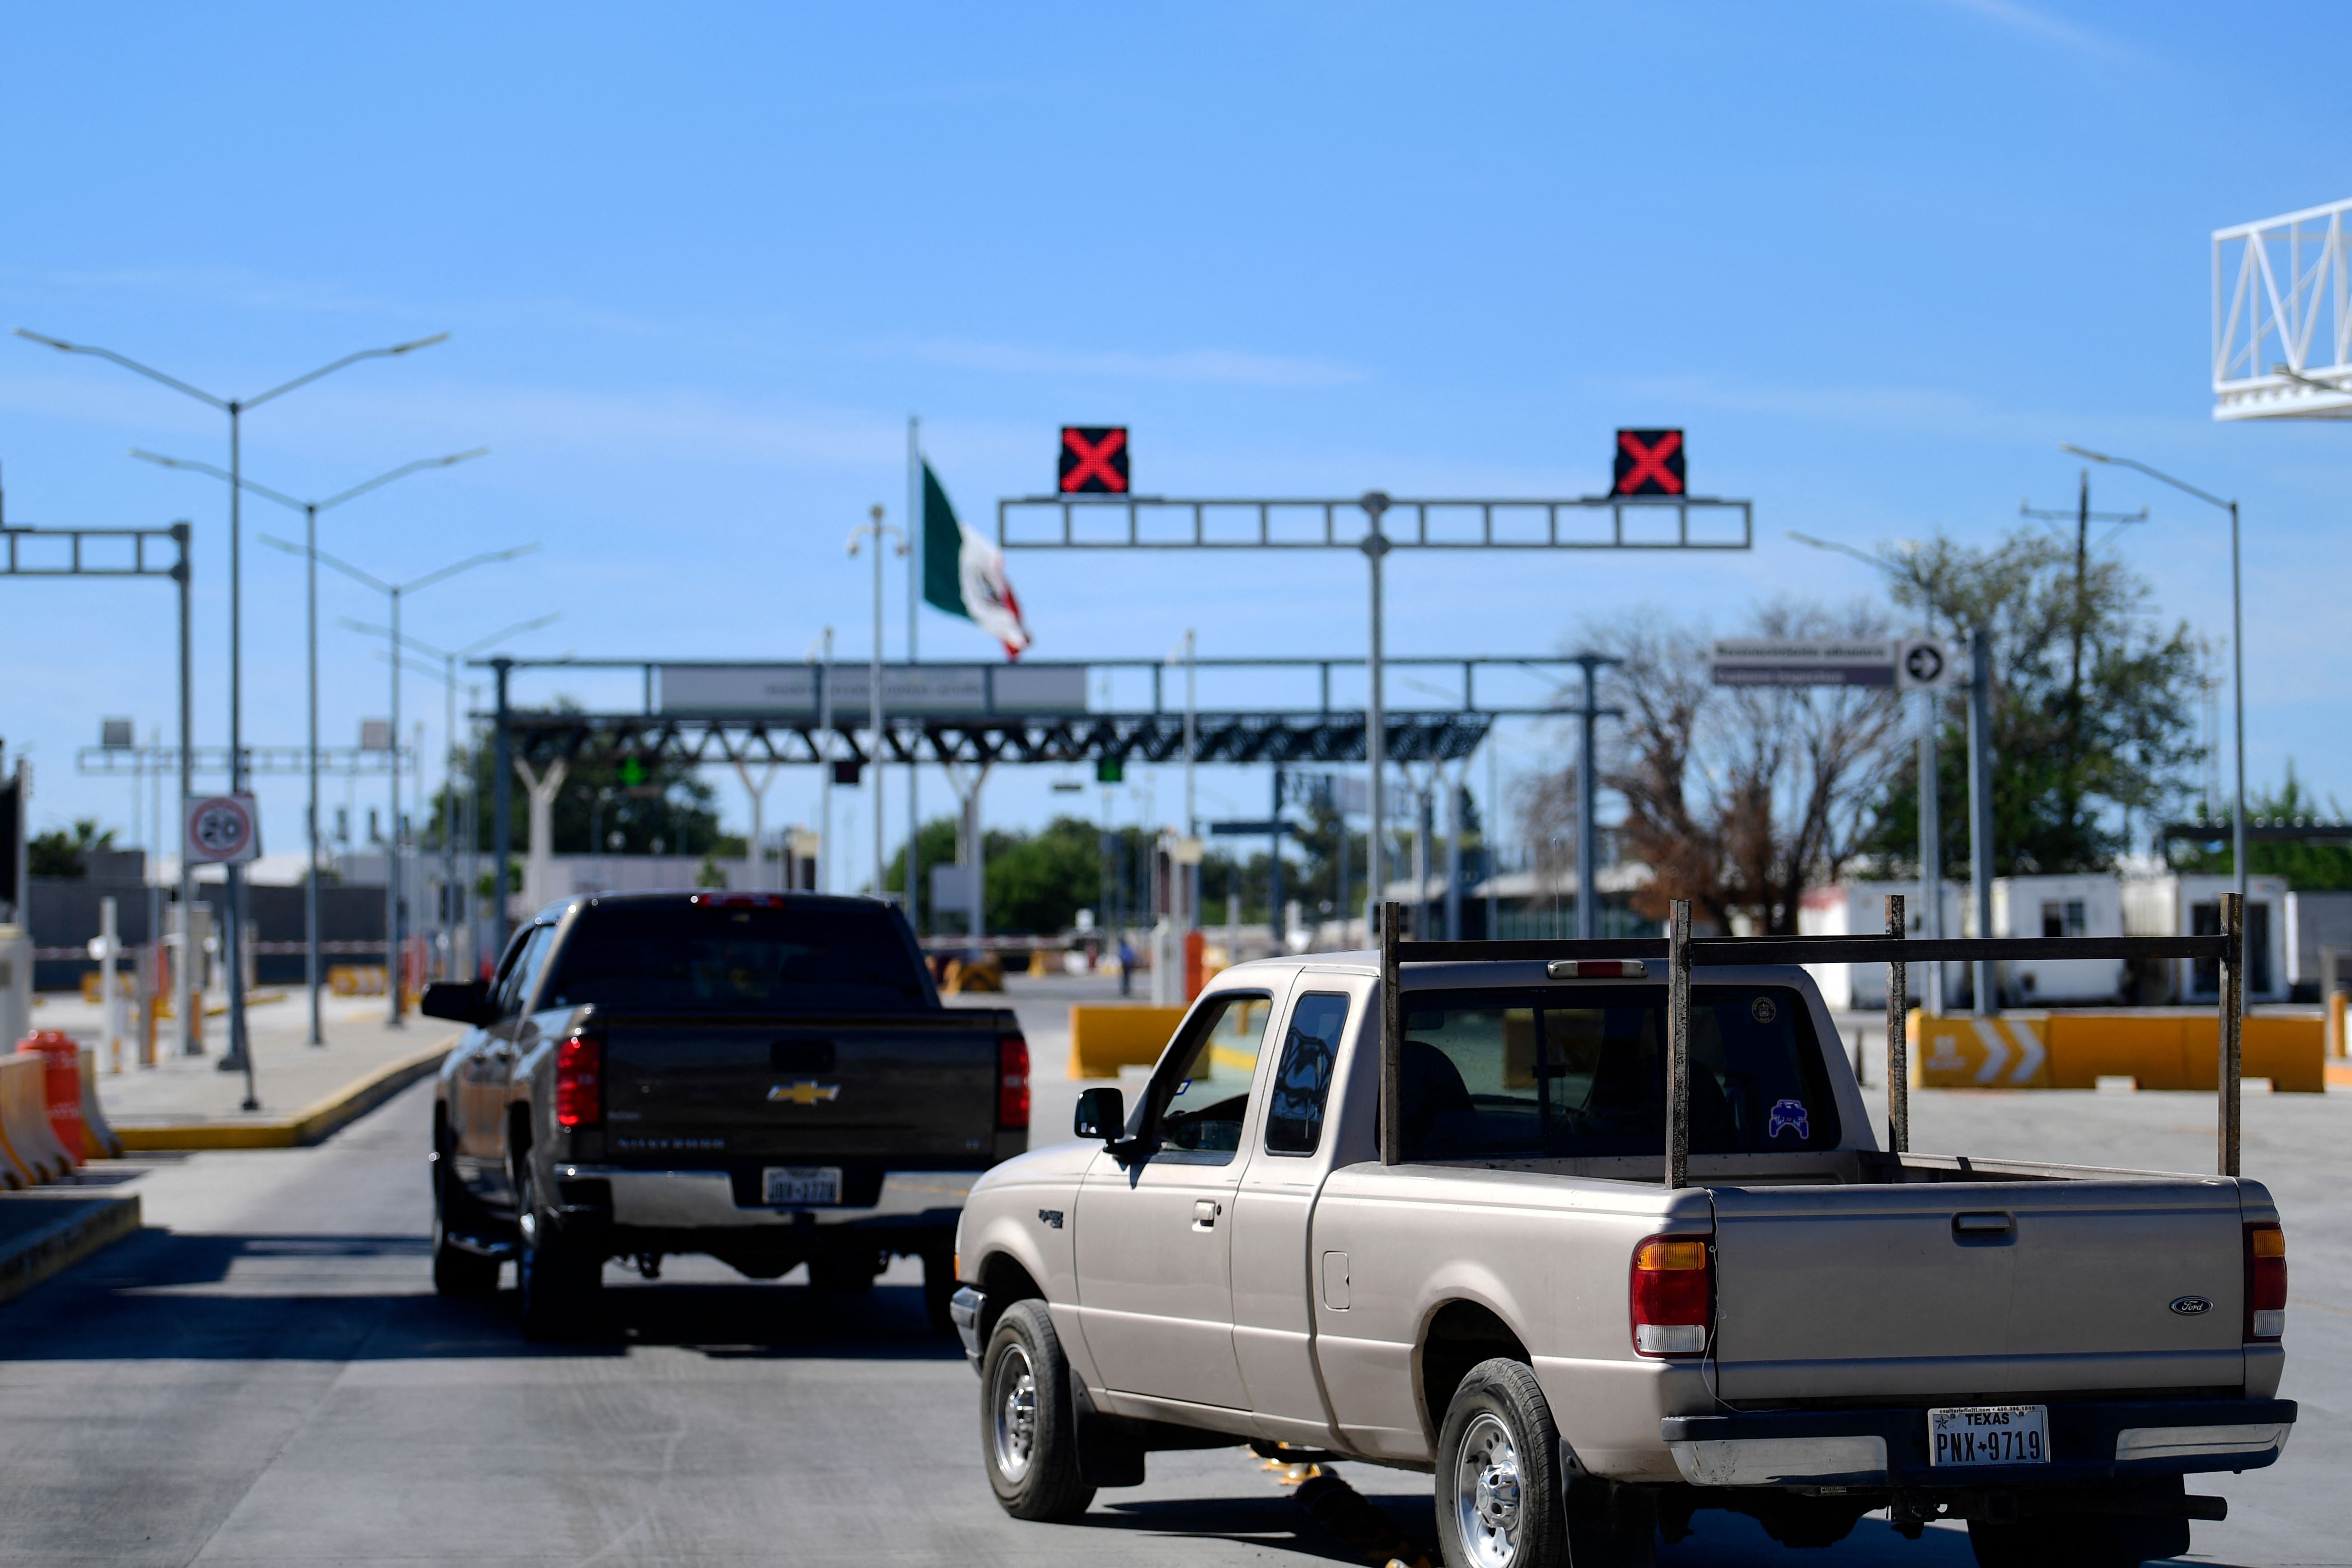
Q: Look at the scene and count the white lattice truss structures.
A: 1